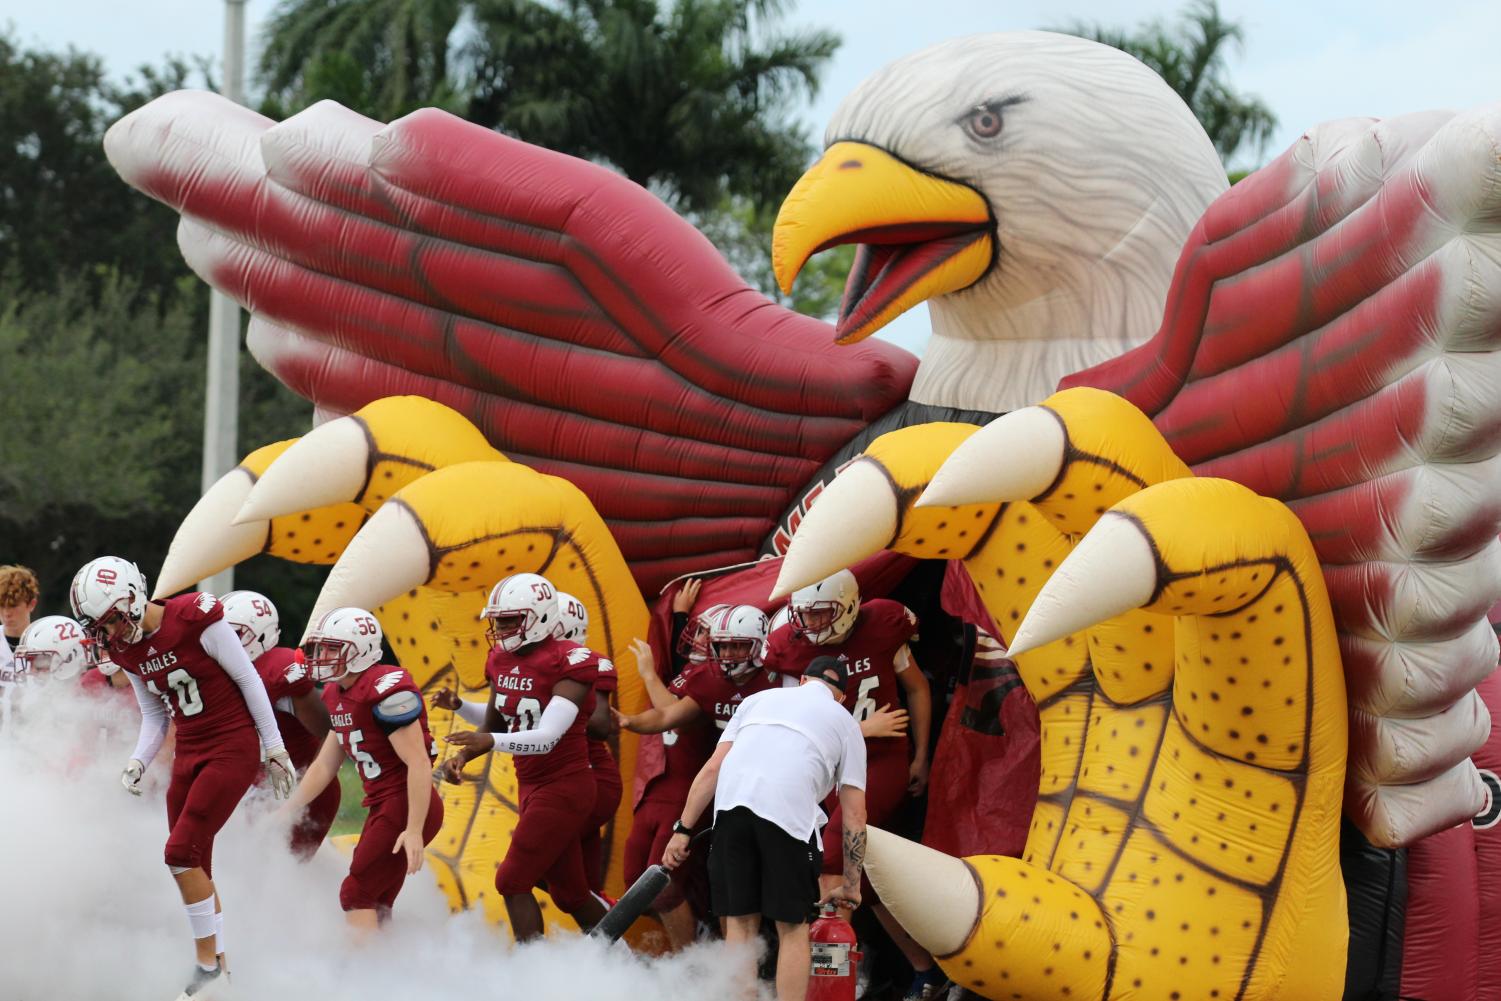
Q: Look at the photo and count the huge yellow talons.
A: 7